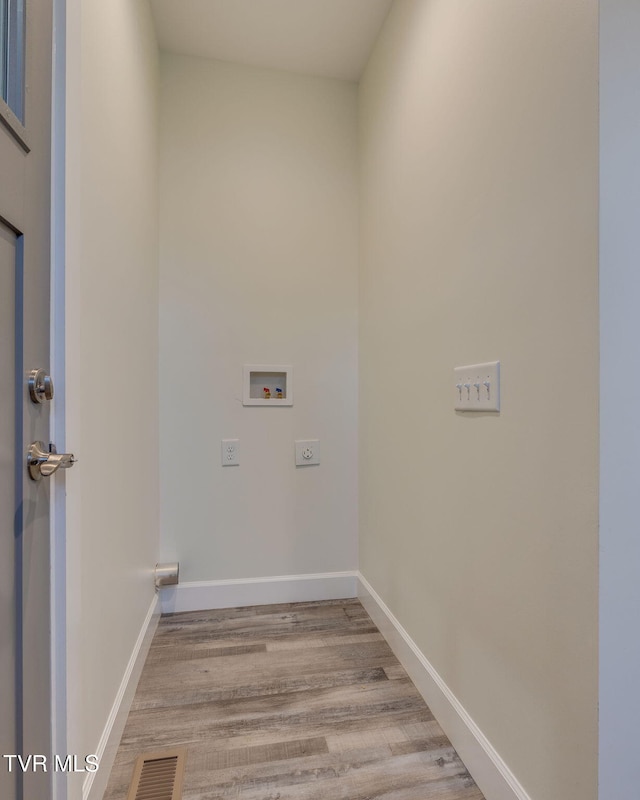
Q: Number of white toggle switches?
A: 4